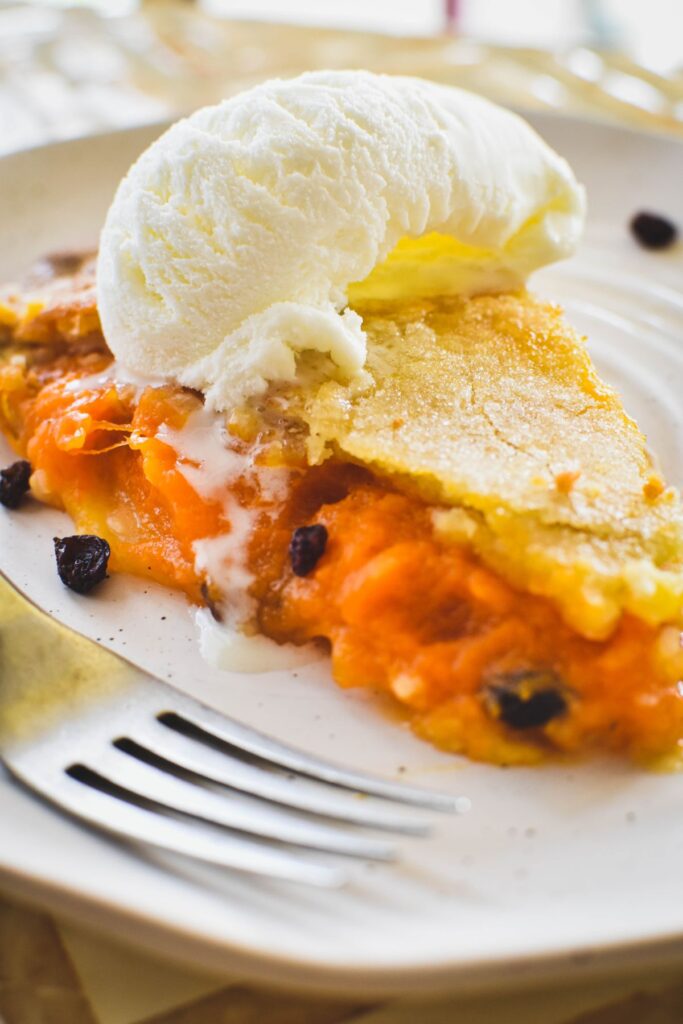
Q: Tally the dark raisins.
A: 5